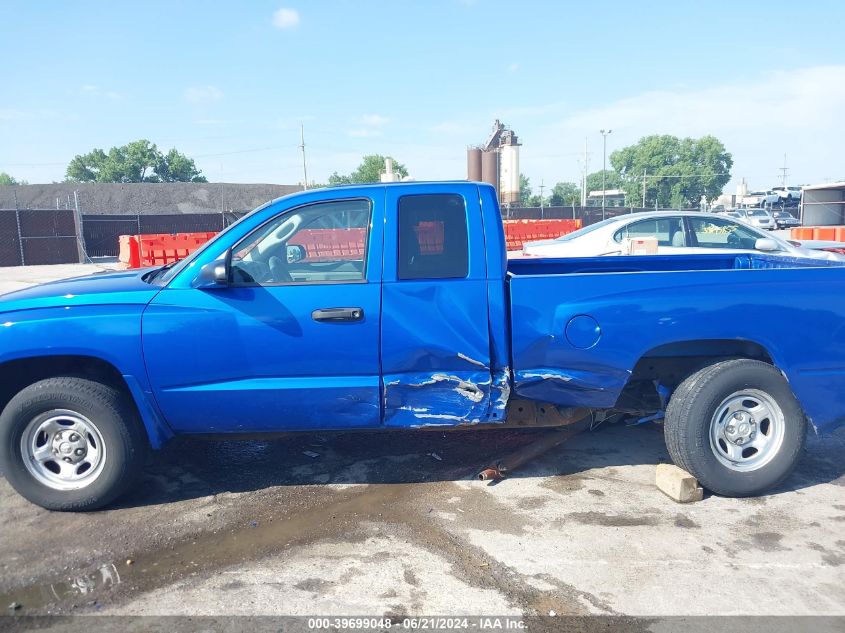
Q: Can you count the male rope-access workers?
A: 0